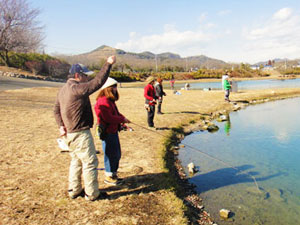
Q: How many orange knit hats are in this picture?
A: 1